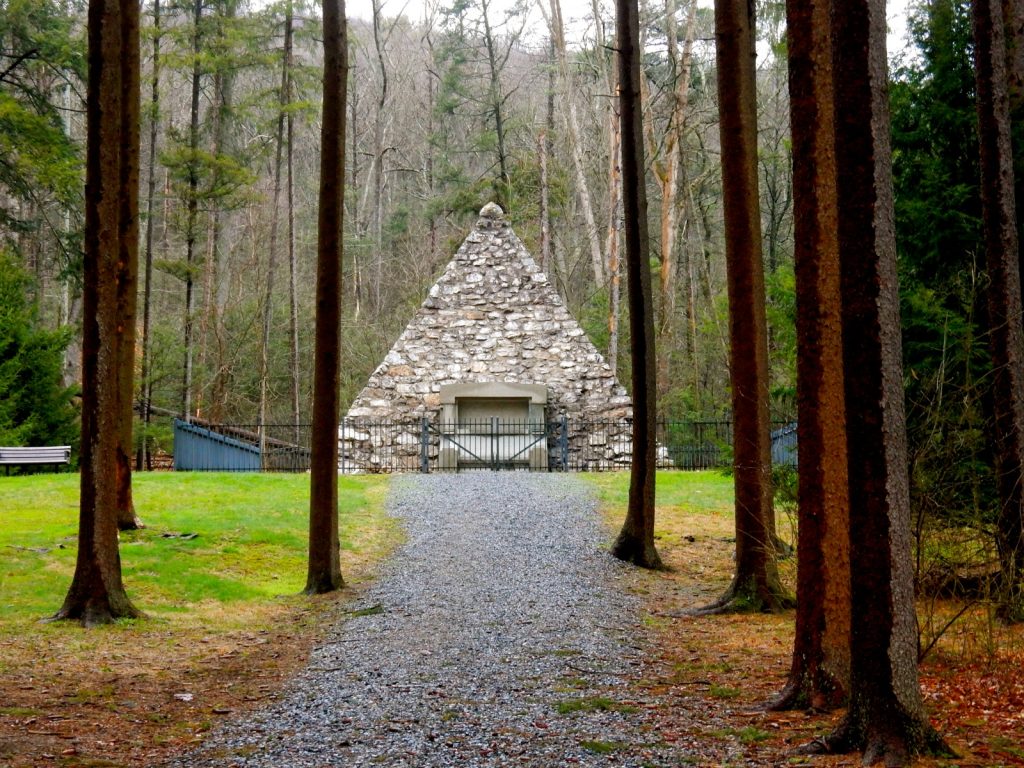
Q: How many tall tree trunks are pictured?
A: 8